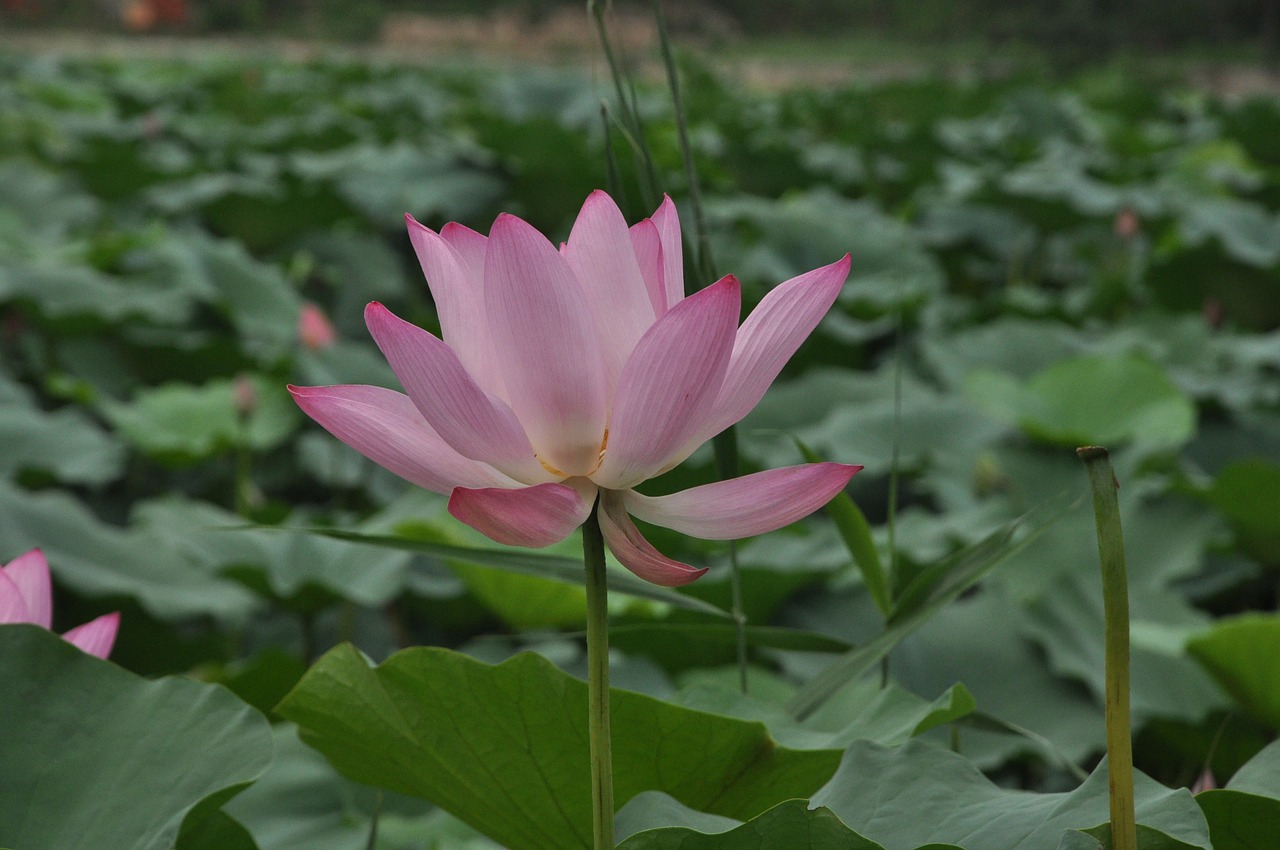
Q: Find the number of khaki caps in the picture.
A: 0